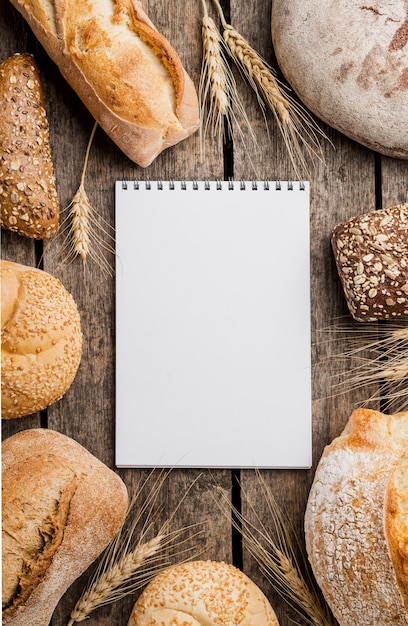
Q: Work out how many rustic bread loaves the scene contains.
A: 8